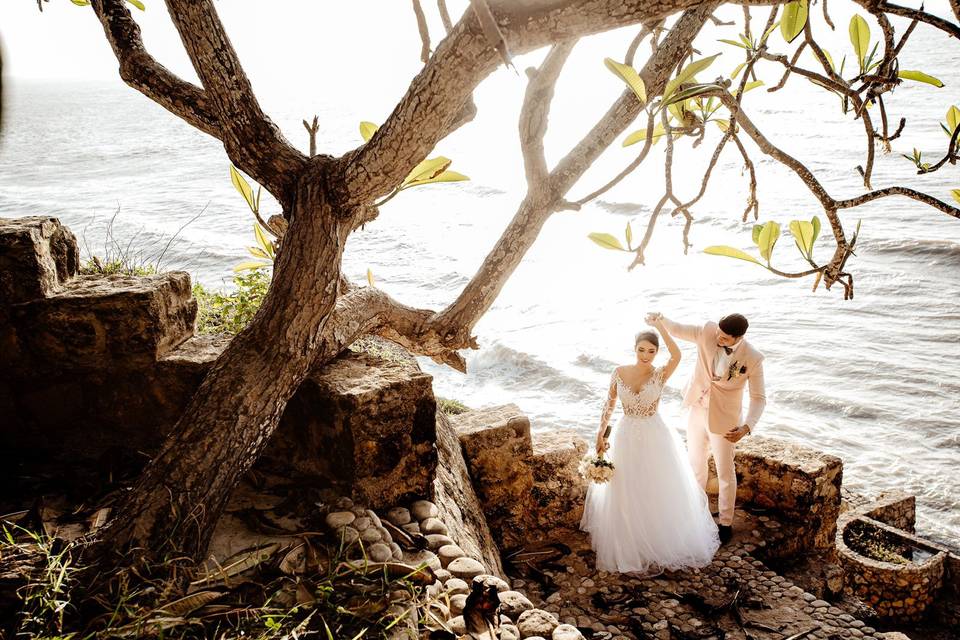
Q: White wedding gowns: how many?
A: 1